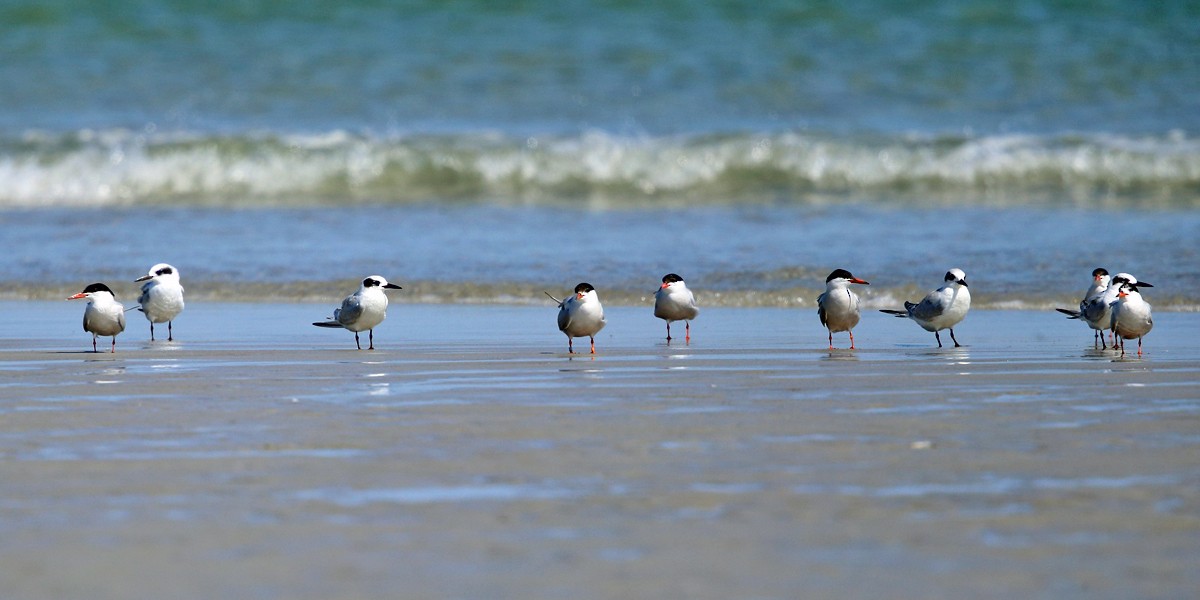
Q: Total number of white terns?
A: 10